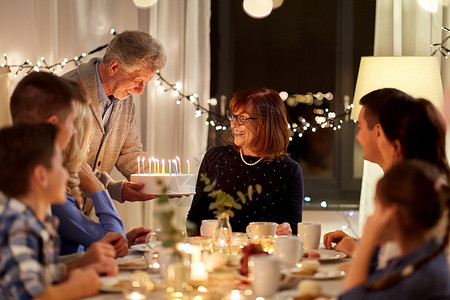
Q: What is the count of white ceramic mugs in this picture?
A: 5